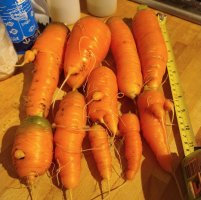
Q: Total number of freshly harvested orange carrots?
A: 10